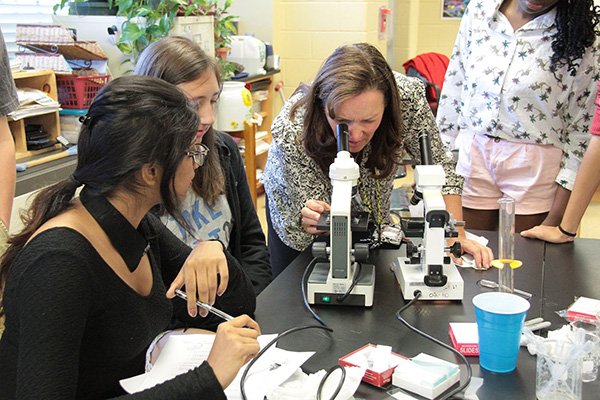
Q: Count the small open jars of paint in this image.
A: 0